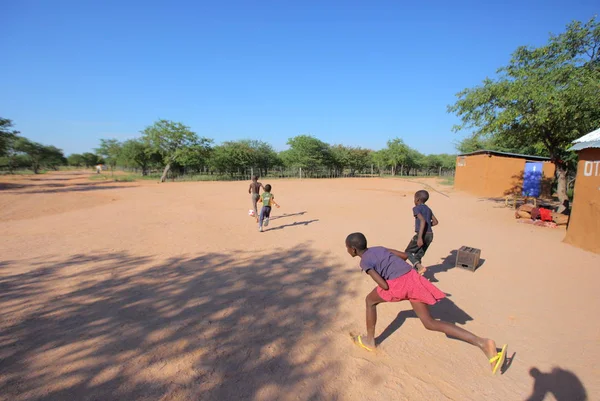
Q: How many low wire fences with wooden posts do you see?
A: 1